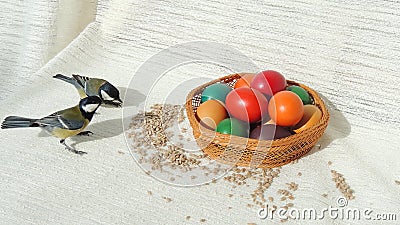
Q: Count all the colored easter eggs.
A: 10